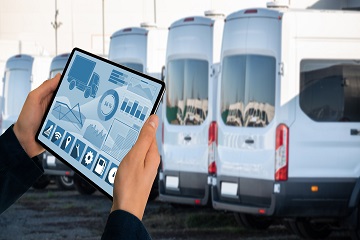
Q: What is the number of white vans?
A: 5